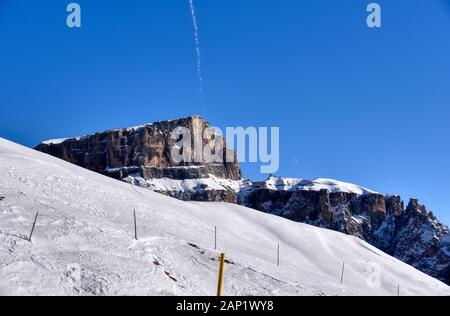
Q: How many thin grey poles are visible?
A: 6